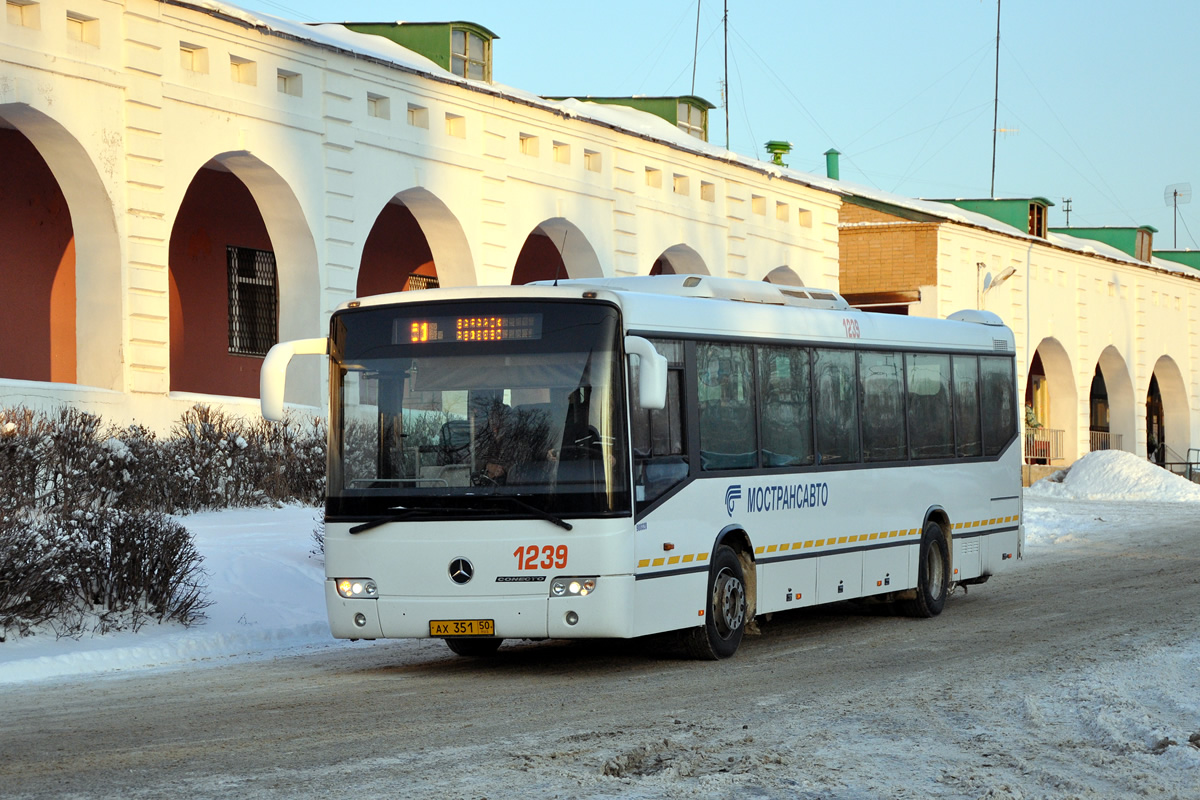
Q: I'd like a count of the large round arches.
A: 9